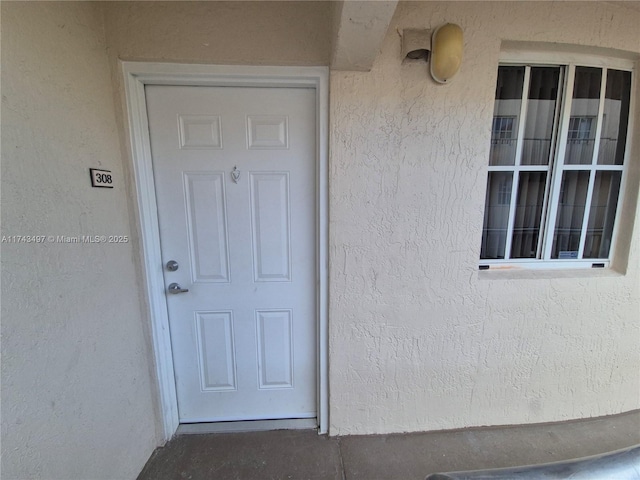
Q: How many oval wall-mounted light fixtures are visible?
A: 1